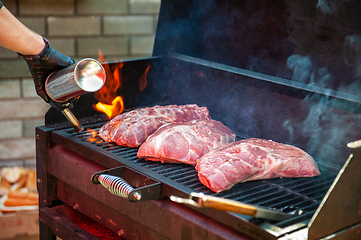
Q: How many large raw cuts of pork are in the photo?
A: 3